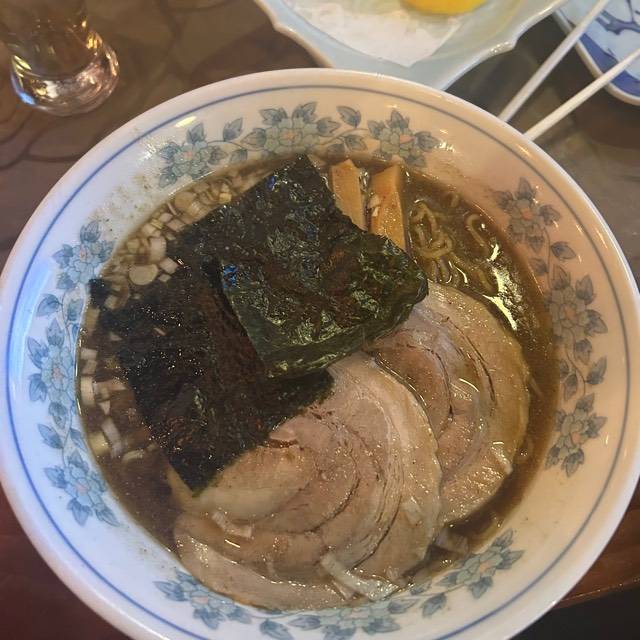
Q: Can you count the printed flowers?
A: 12